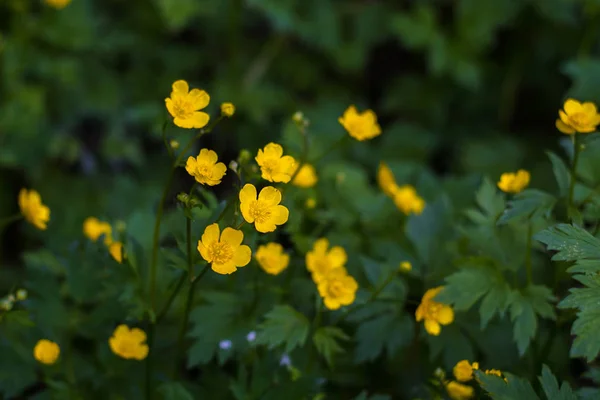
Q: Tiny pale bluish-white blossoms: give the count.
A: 3